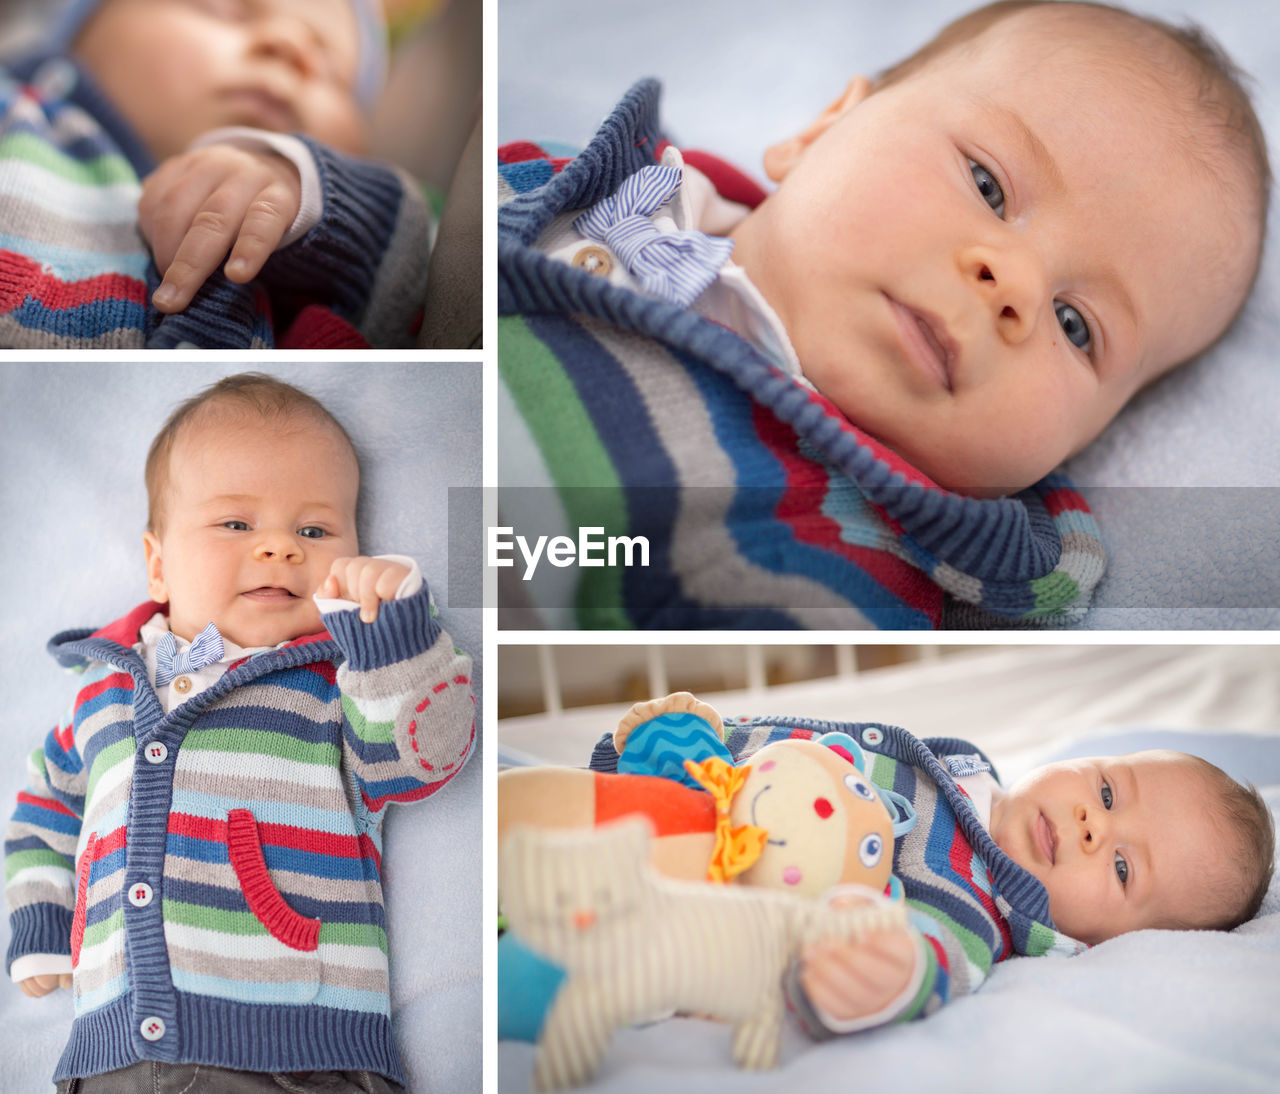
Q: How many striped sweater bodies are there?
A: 4